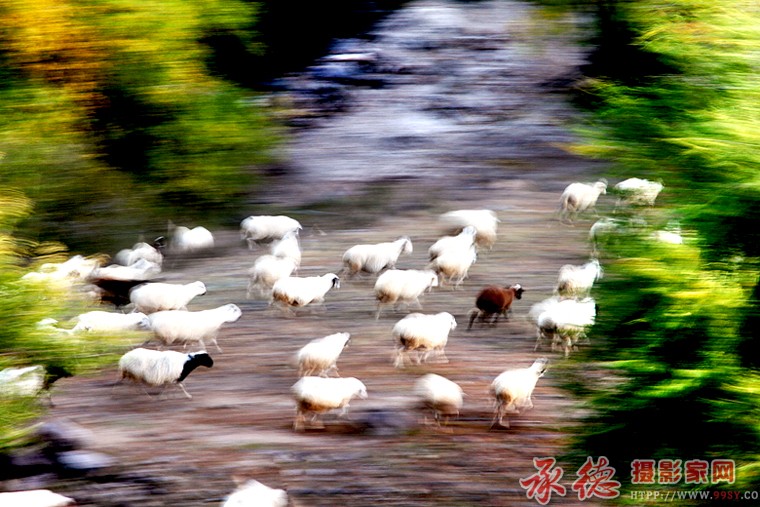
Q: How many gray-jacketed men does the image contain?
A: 0